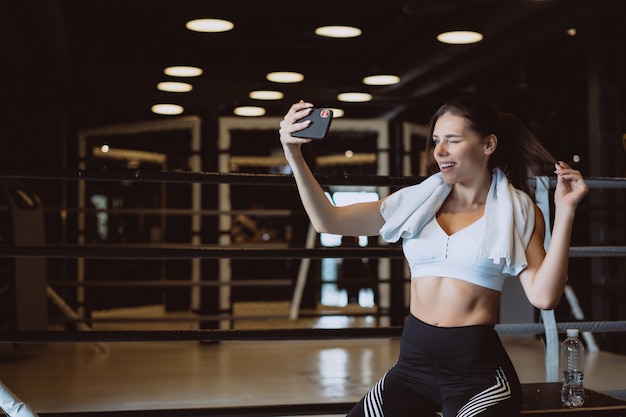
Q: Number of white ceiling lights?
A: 12